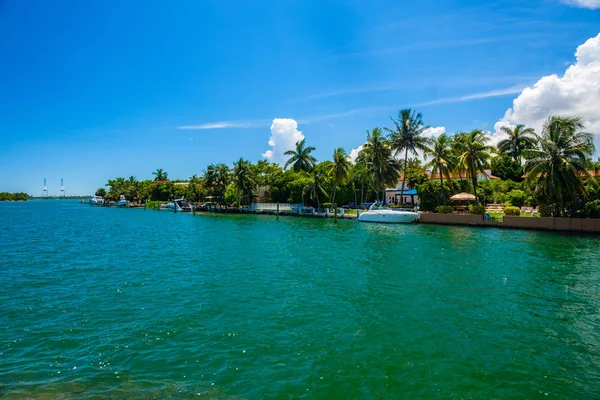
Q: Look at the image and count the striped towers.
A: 2